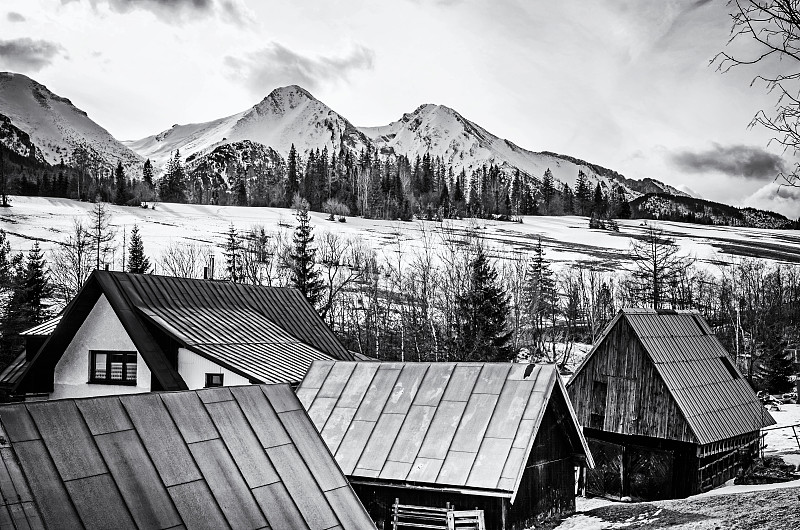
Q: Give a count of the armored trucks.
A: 0